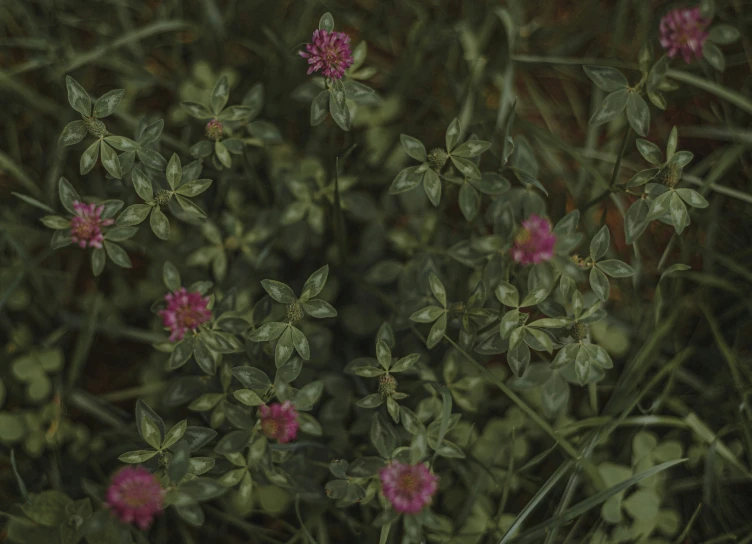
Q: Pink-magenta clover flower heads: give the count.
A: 8